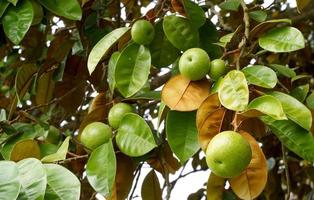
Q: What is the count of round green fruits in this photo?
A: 6